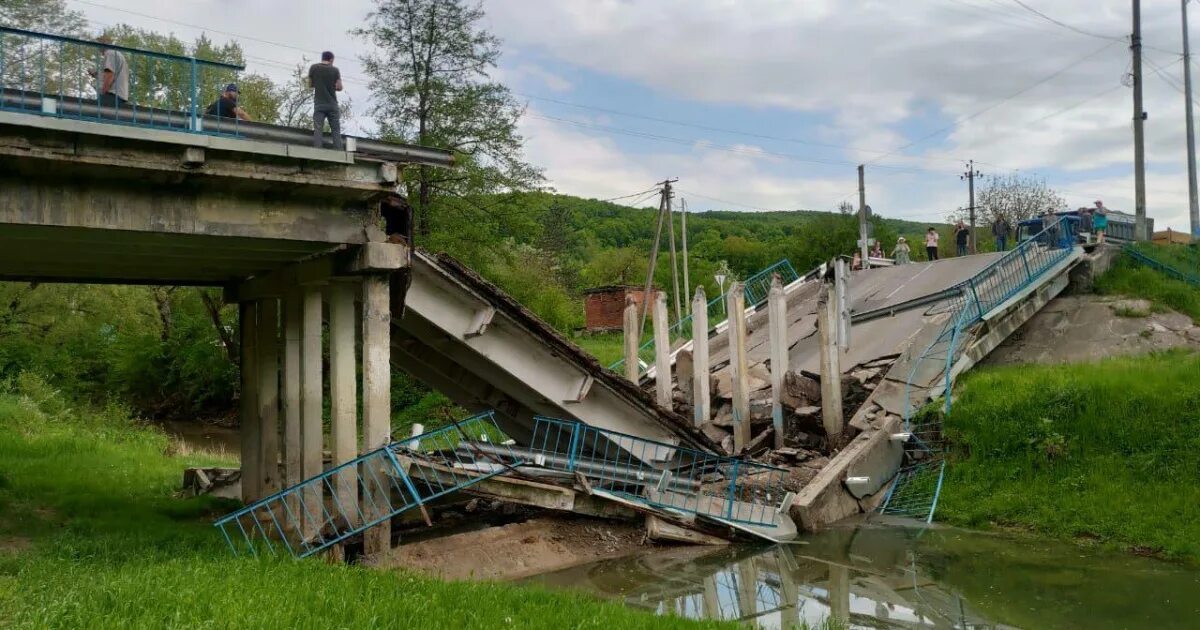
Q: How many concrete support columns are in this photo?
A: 12